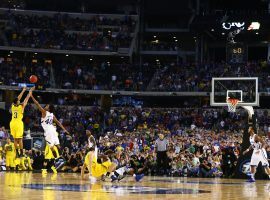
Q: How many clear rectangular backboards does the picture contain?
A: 1